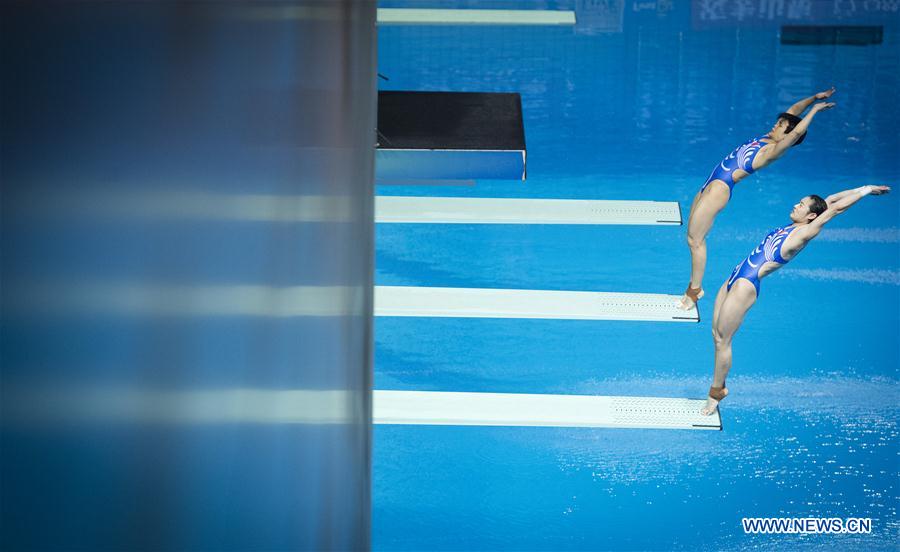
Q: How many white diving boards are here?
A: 4